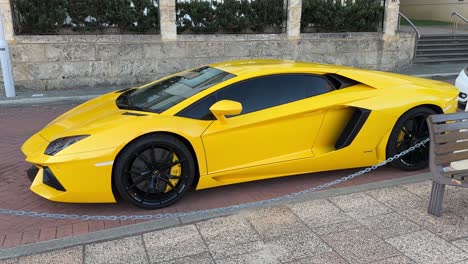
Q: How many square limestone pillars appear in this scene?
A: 4